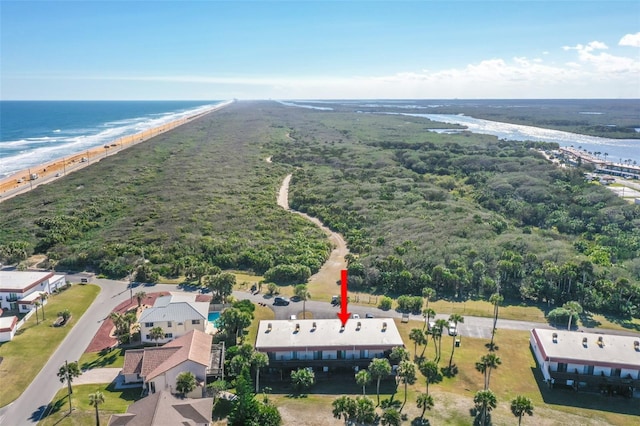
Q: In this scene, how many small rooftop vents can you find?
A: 10